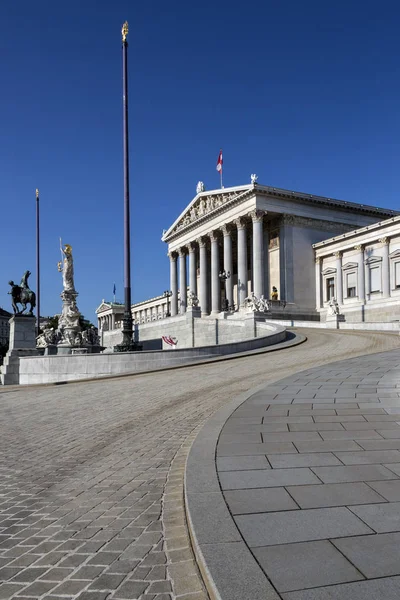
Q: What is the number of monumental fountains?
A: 1